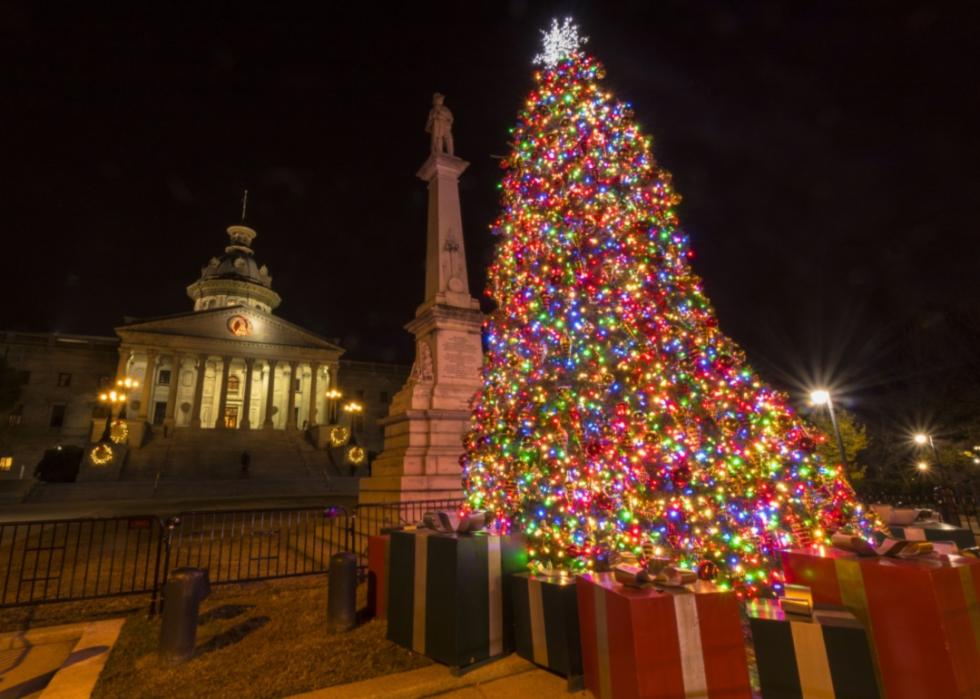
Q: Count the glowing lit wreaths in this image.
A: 4